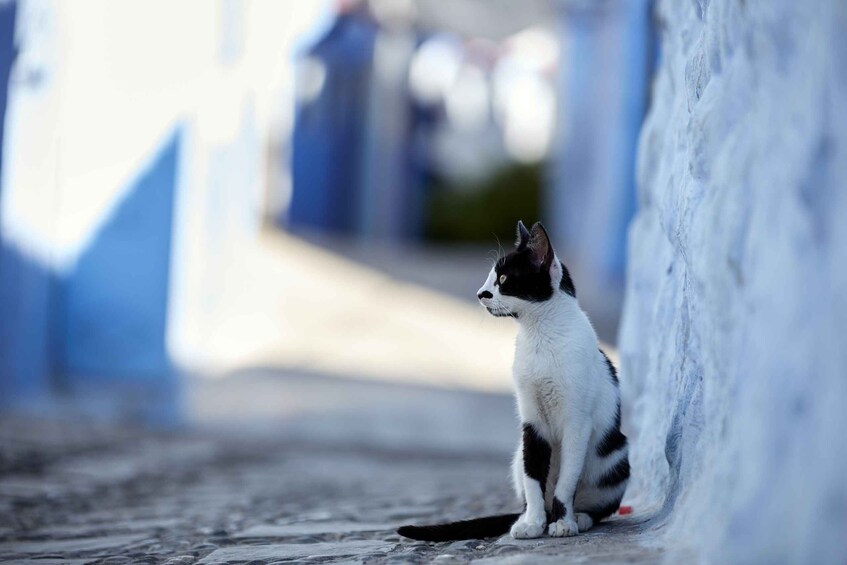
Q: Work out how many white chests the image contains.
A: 1